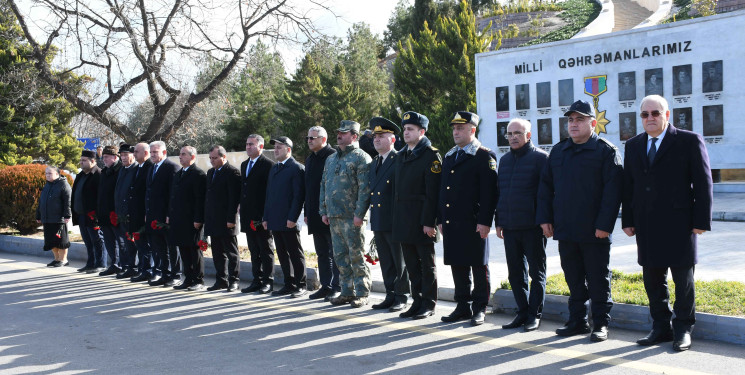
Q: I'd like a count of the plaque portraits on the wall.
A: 14